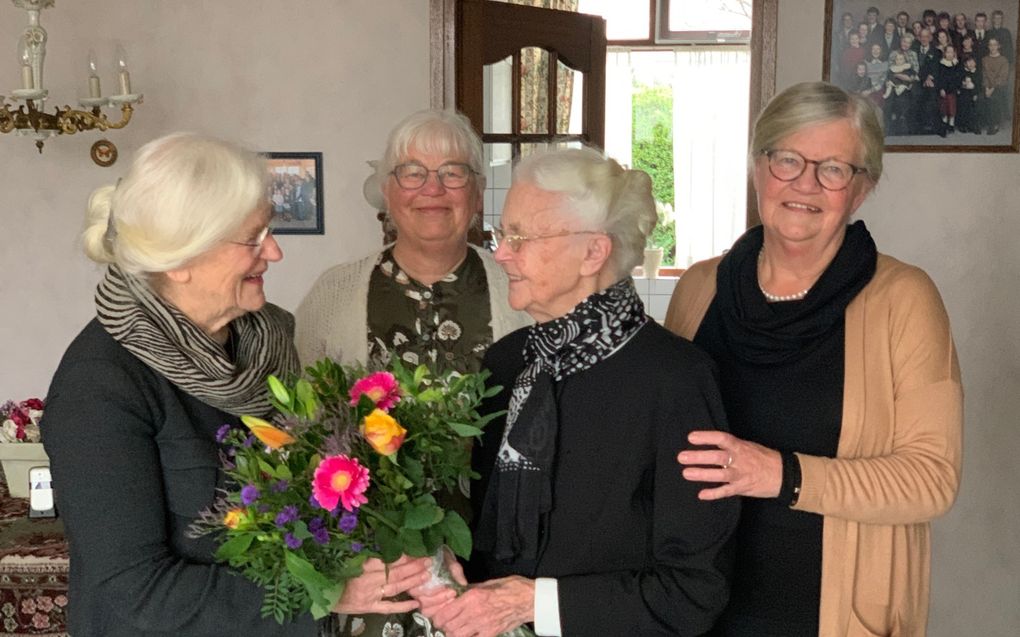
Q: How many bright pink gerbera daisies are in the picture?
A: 2